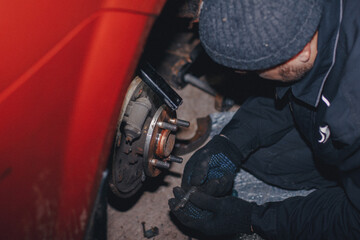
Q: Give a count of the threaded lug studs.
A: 4